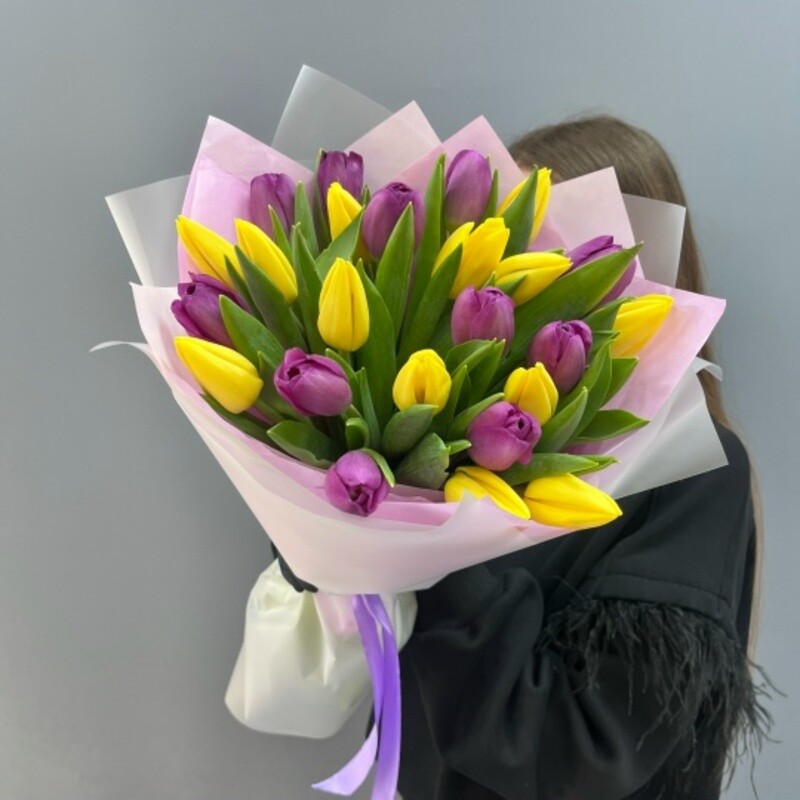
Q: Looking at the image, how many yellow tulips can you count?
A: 13